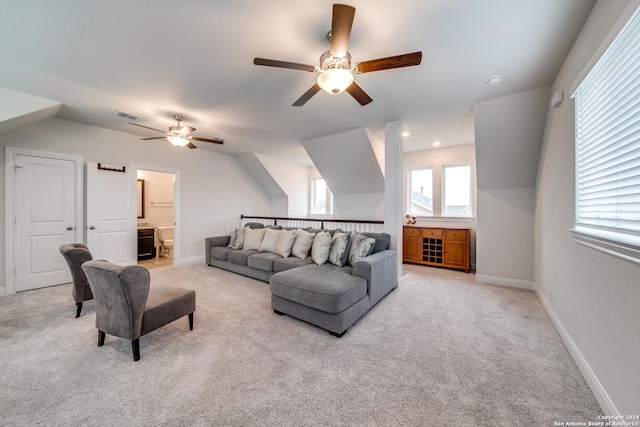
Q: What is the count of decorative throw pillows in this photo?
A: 8